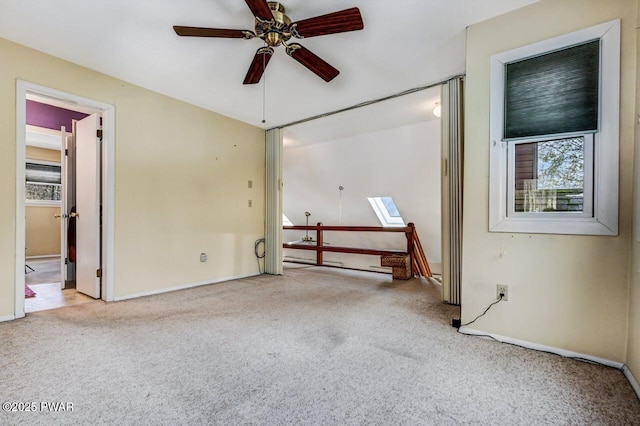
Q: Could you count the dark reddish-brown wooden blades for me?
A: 5